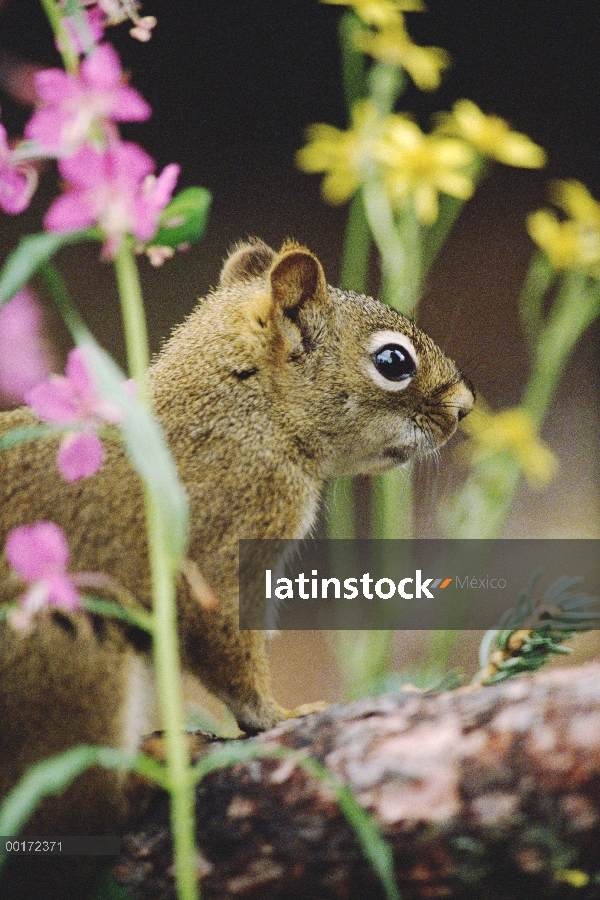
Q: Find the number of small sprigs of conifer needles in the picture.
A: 1